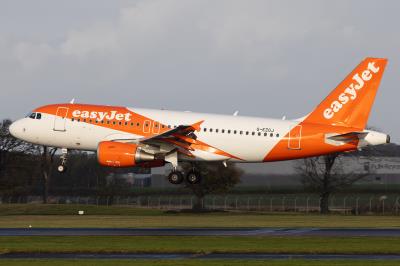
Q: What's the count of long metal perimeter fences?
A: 1